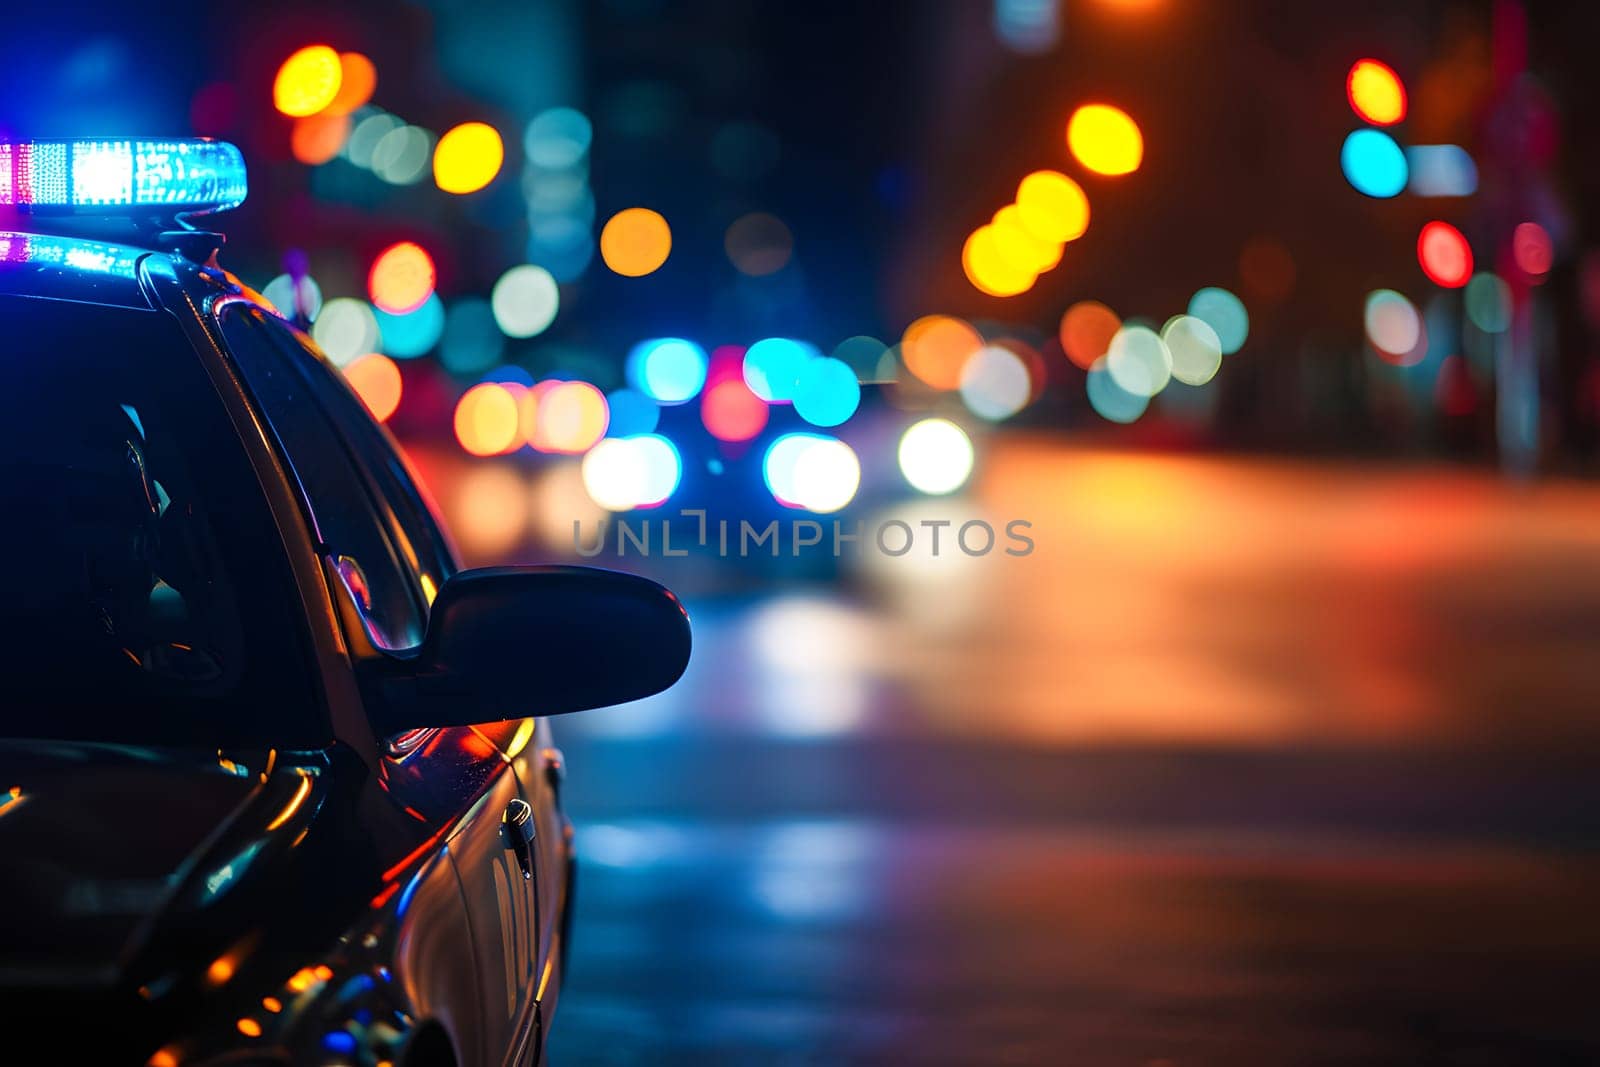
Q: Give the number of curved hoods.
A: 1